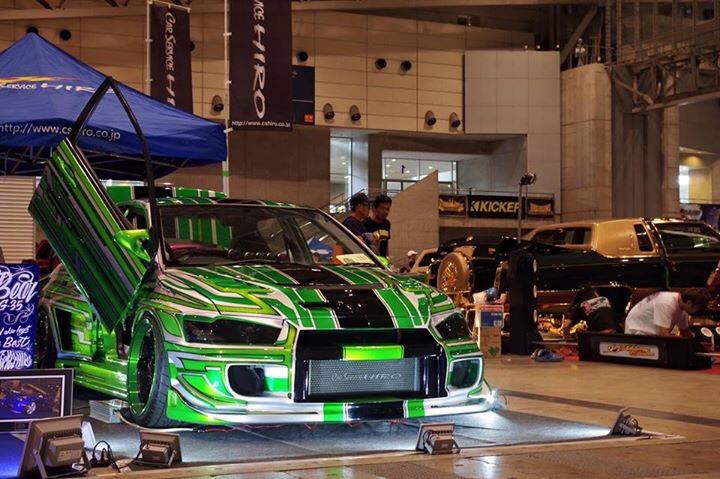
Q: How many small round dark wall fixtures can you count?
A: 11